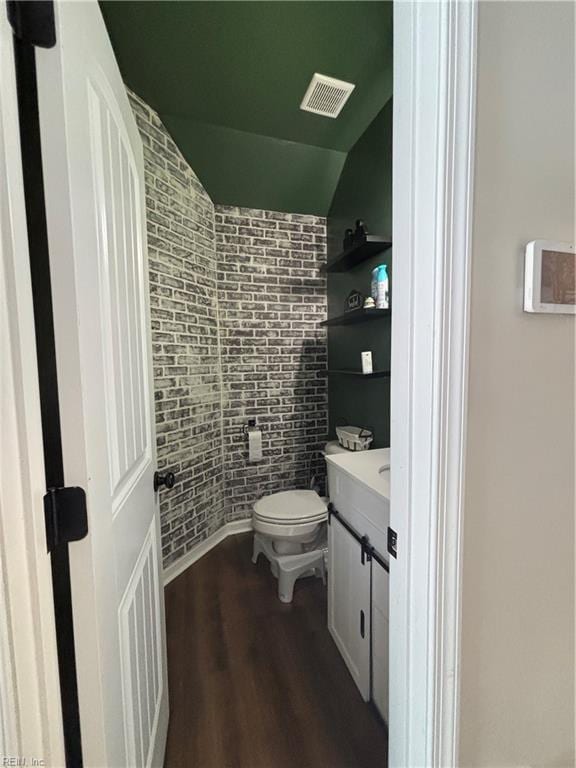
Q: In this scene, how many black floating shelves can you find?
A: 3